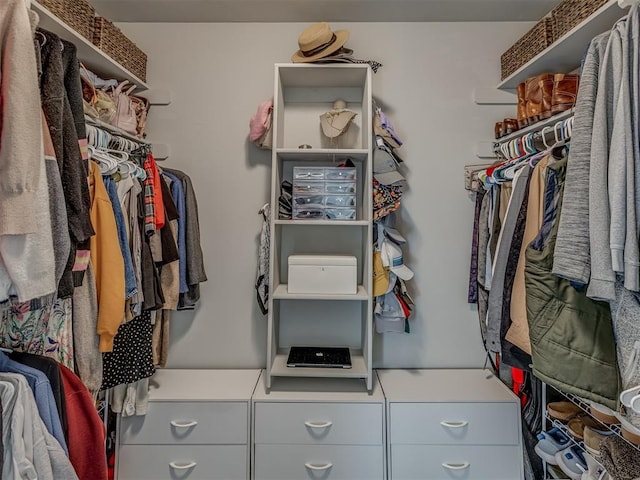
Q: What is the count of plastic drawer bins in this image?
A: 8